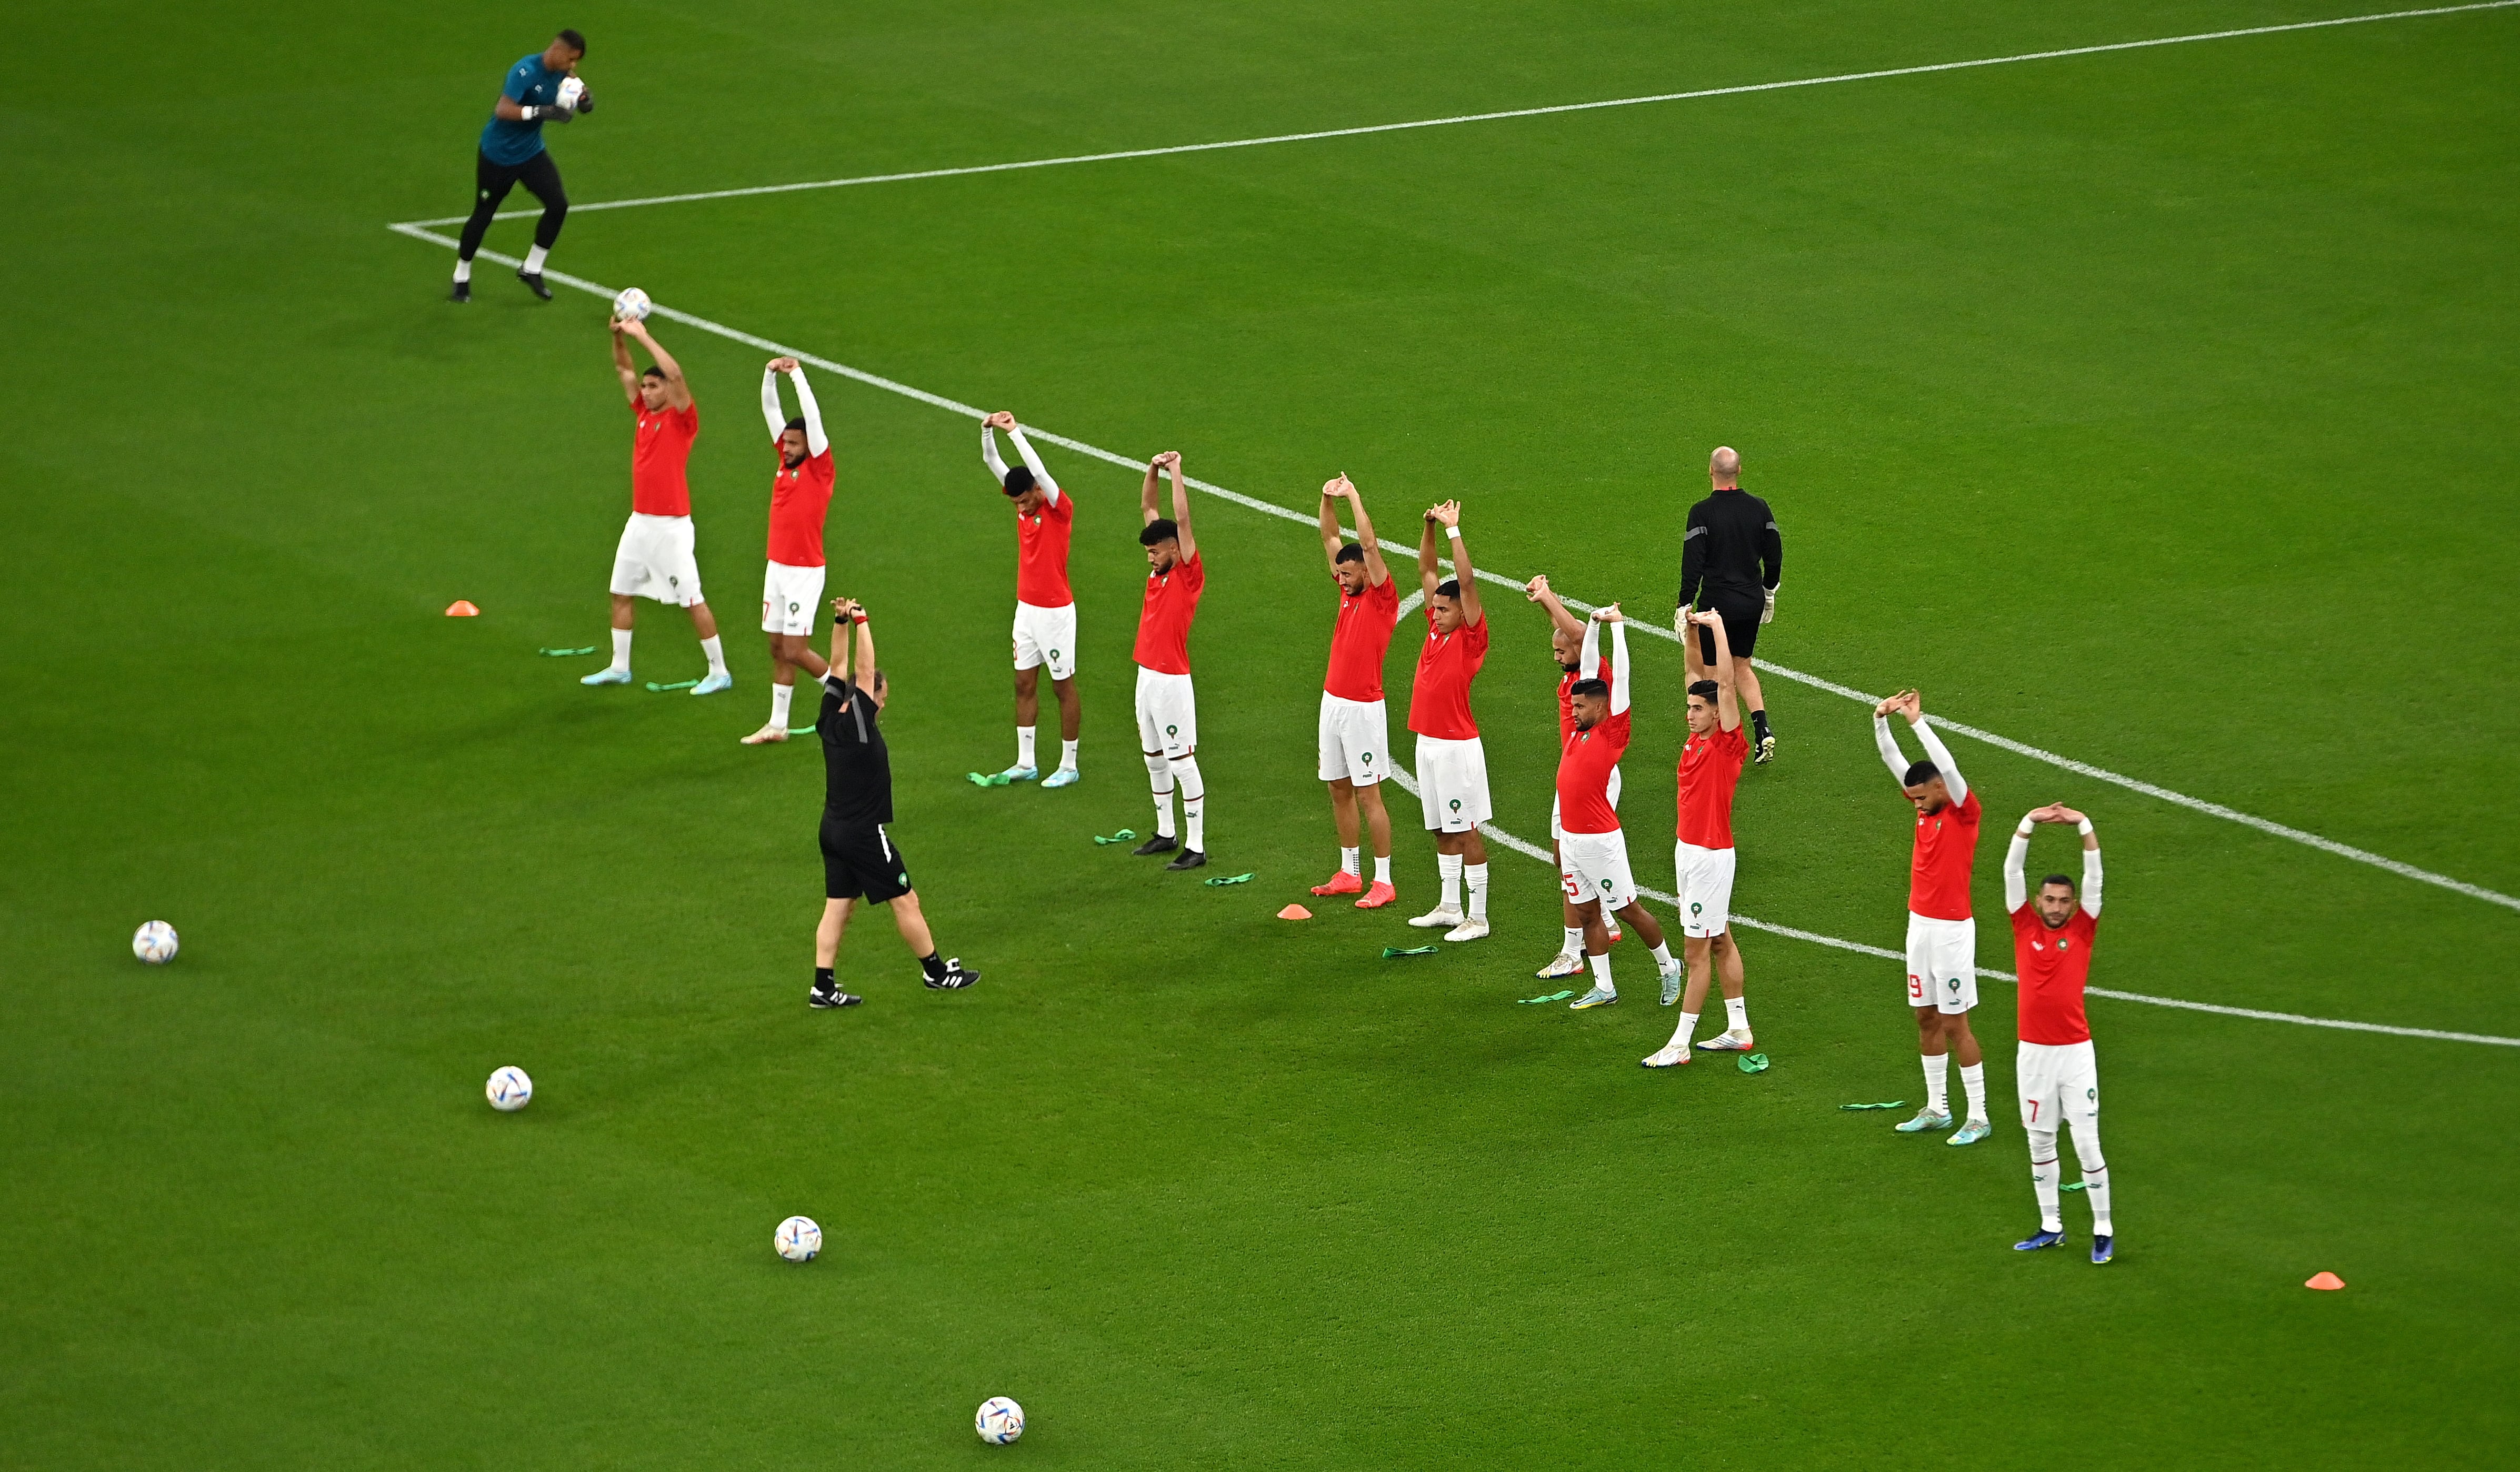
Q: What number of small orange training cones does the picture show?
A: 3